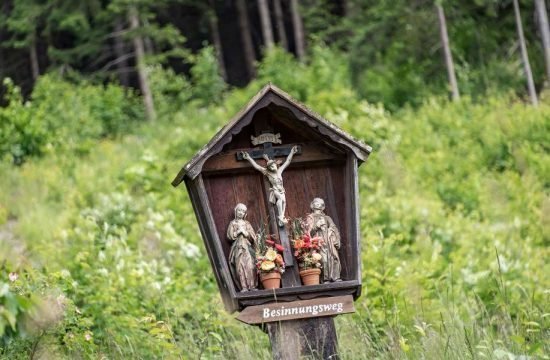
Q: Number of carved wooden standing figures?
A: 2